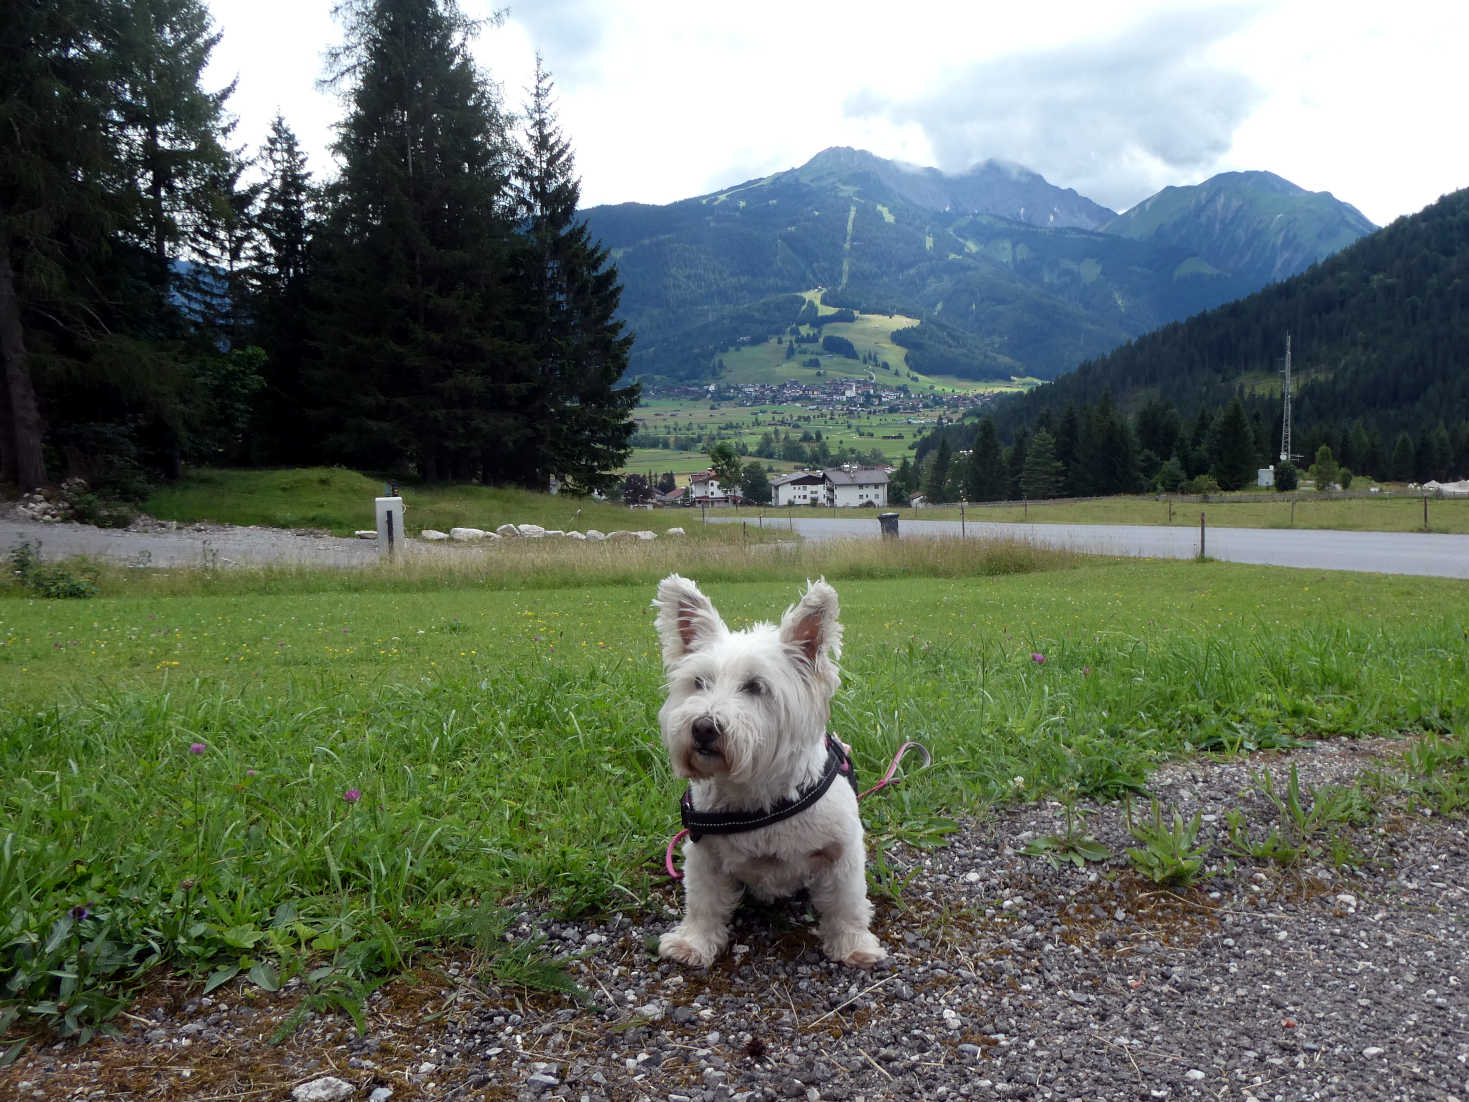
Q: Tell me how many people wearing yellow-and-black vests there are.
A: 0